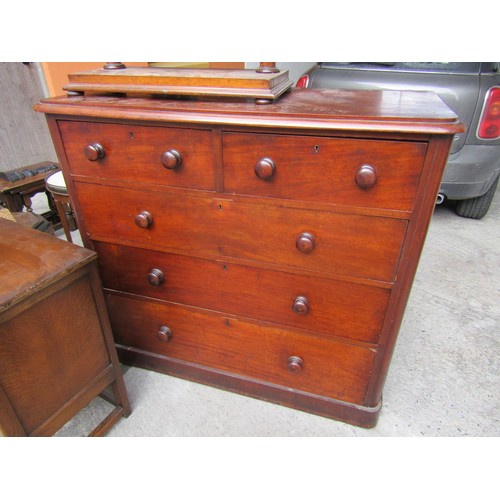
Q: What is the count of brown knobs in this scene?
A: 10